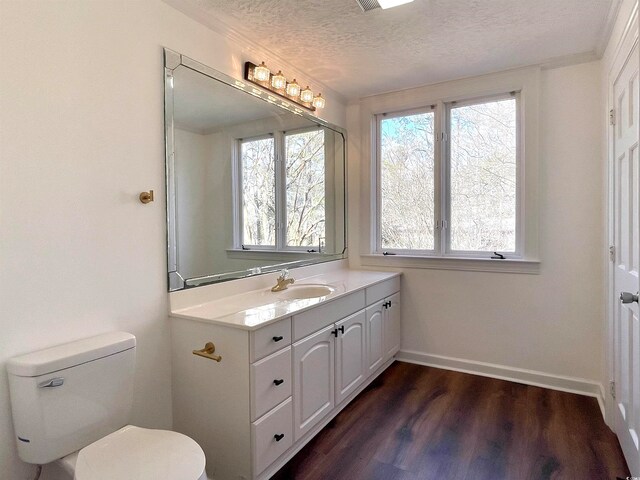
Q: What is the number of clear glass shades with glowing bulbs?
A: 5